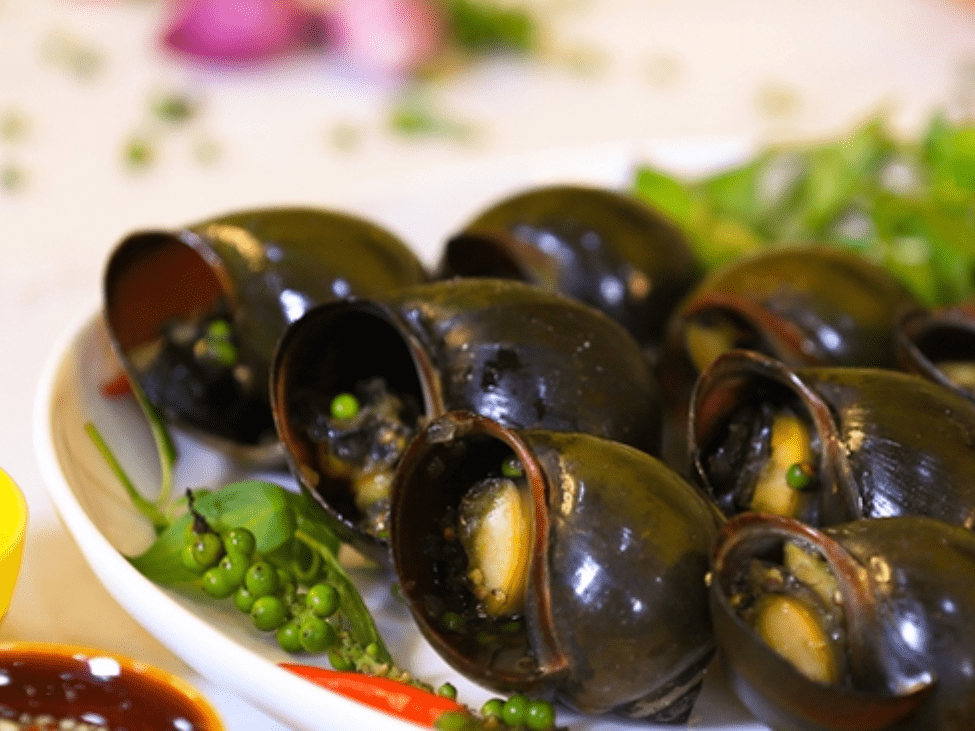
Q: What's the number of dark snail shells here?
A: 8